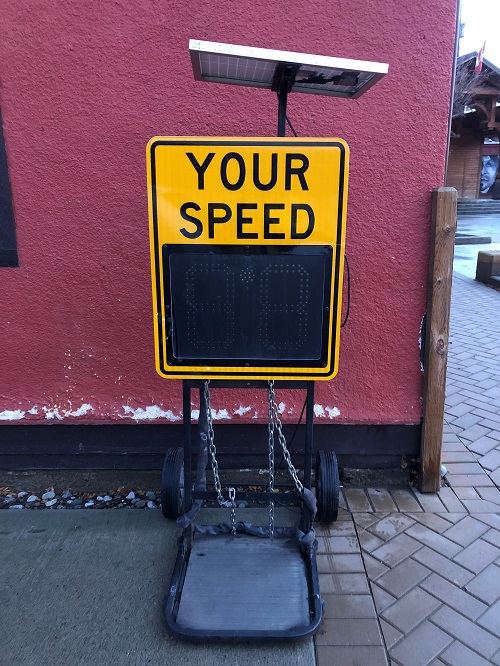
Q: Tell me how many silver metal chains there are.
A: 3